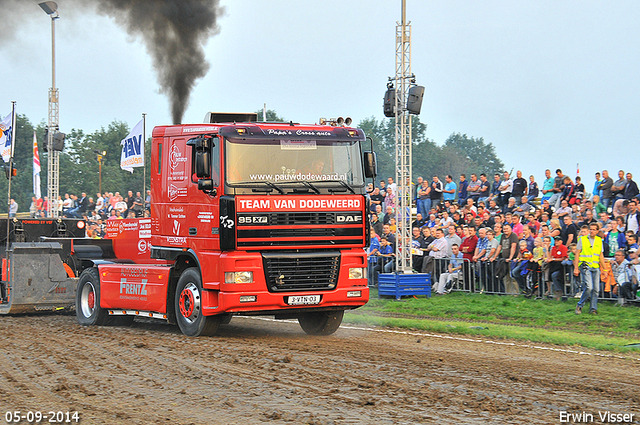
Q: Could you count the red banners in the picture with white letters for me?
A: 1